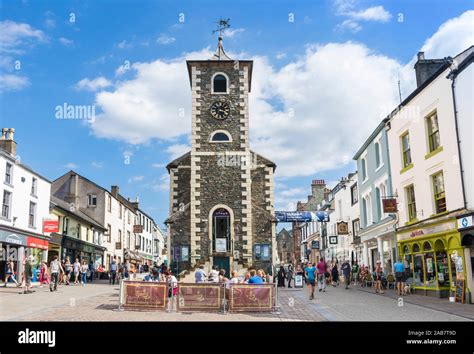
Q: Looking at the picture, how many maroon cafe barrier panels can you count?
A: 3